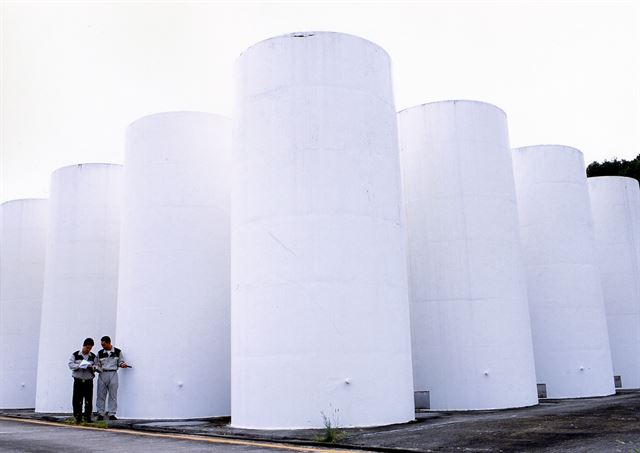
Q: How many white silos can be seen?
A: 7